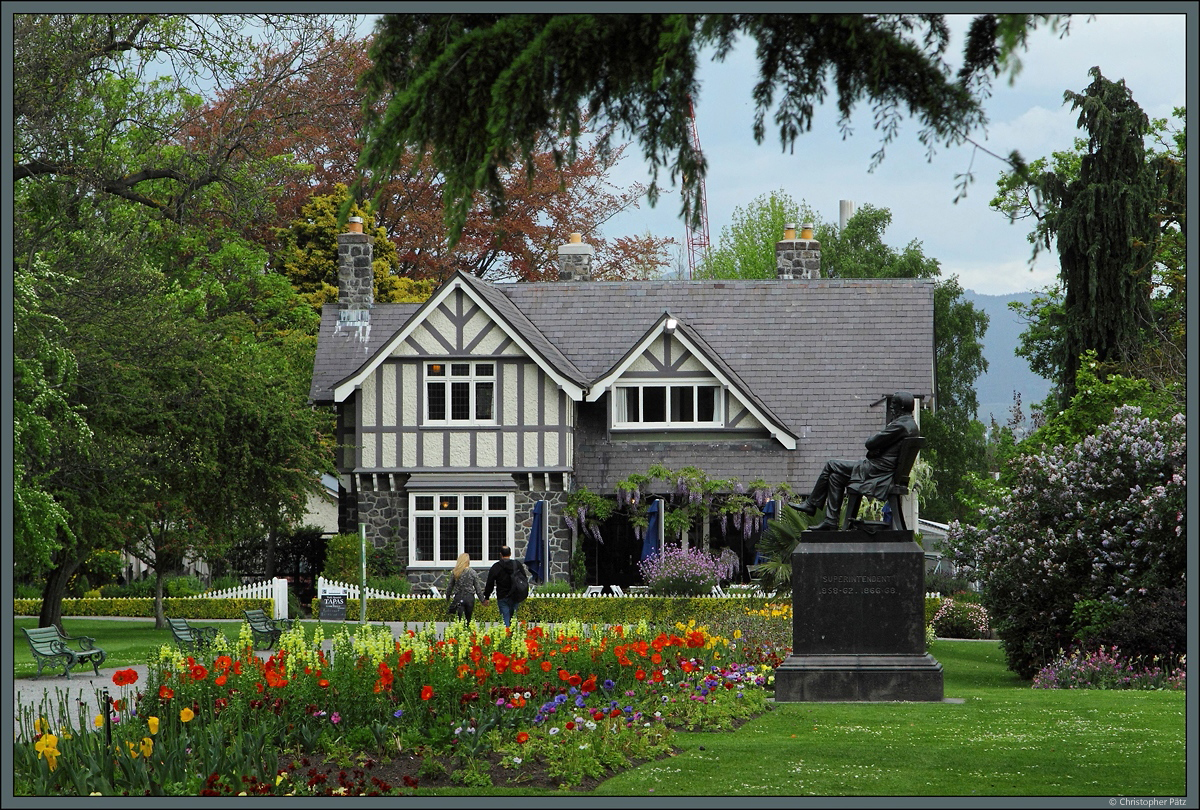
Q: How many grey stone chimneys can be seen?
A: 3